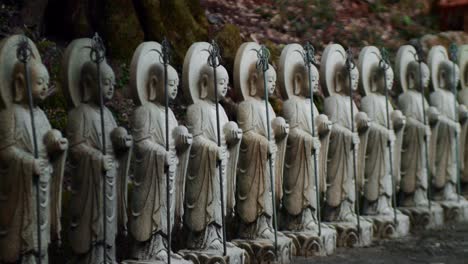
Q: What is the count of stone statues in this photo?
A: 11